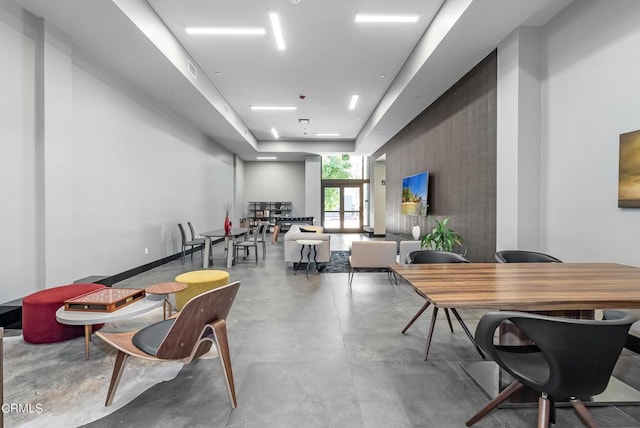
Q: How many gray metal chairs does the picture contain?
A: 4